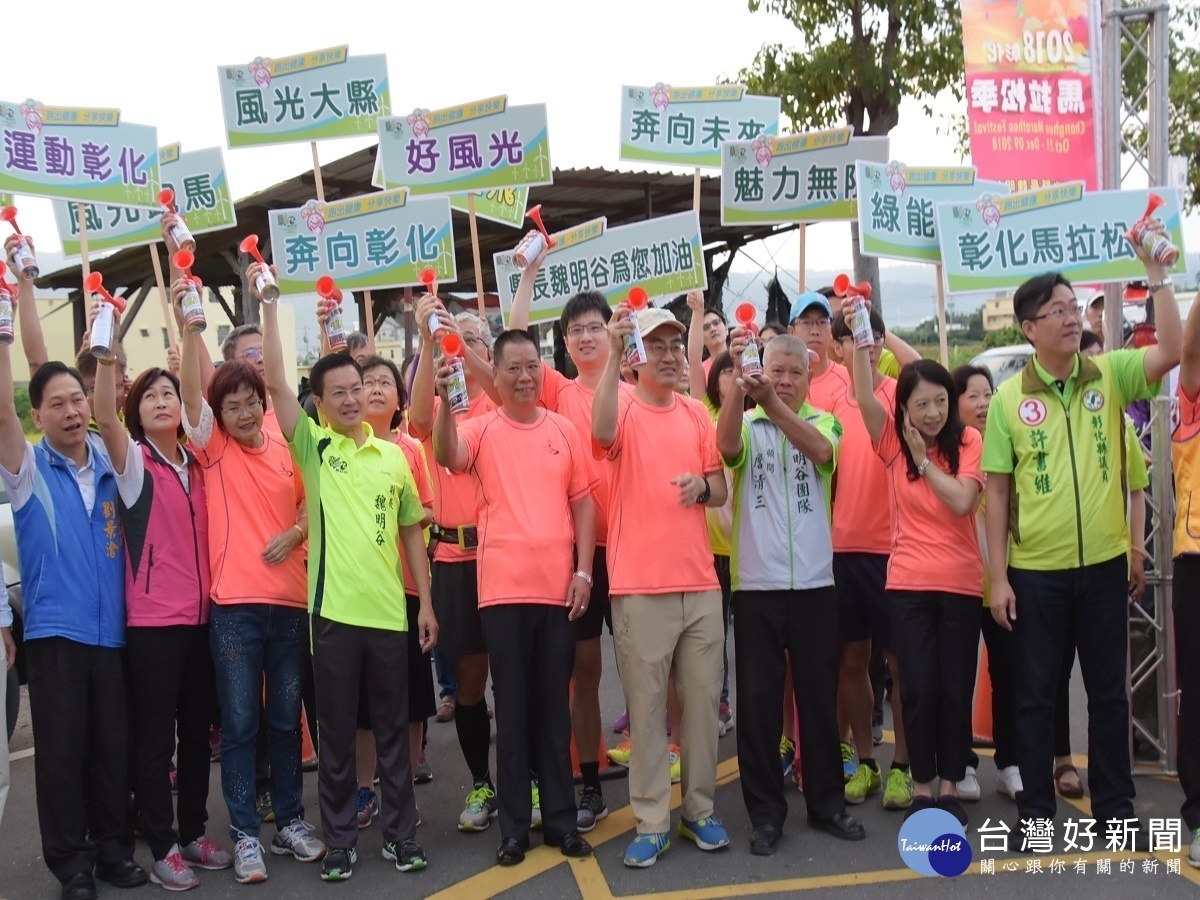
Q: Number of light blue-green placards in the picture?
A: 11